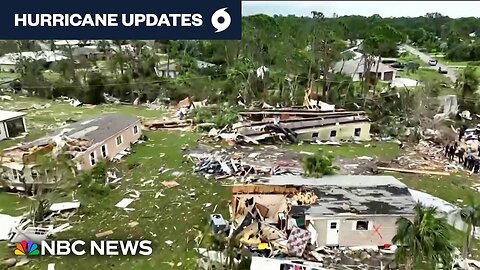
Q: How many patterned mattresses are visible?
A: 1